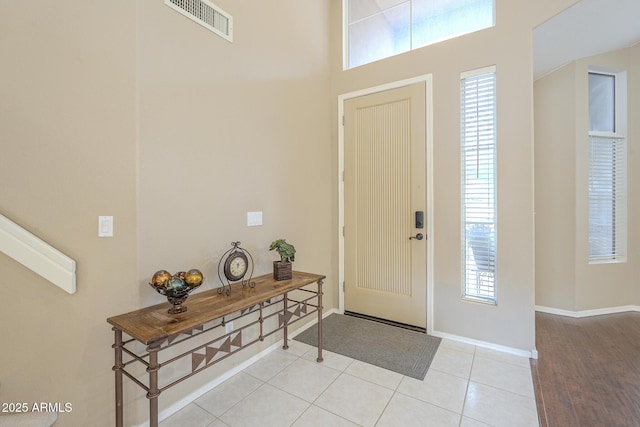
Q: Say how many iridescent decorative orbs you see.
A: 4